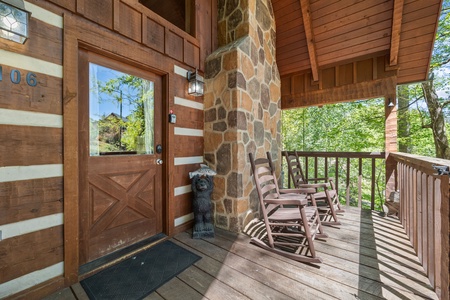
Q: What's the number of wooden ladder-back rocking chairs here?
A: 2